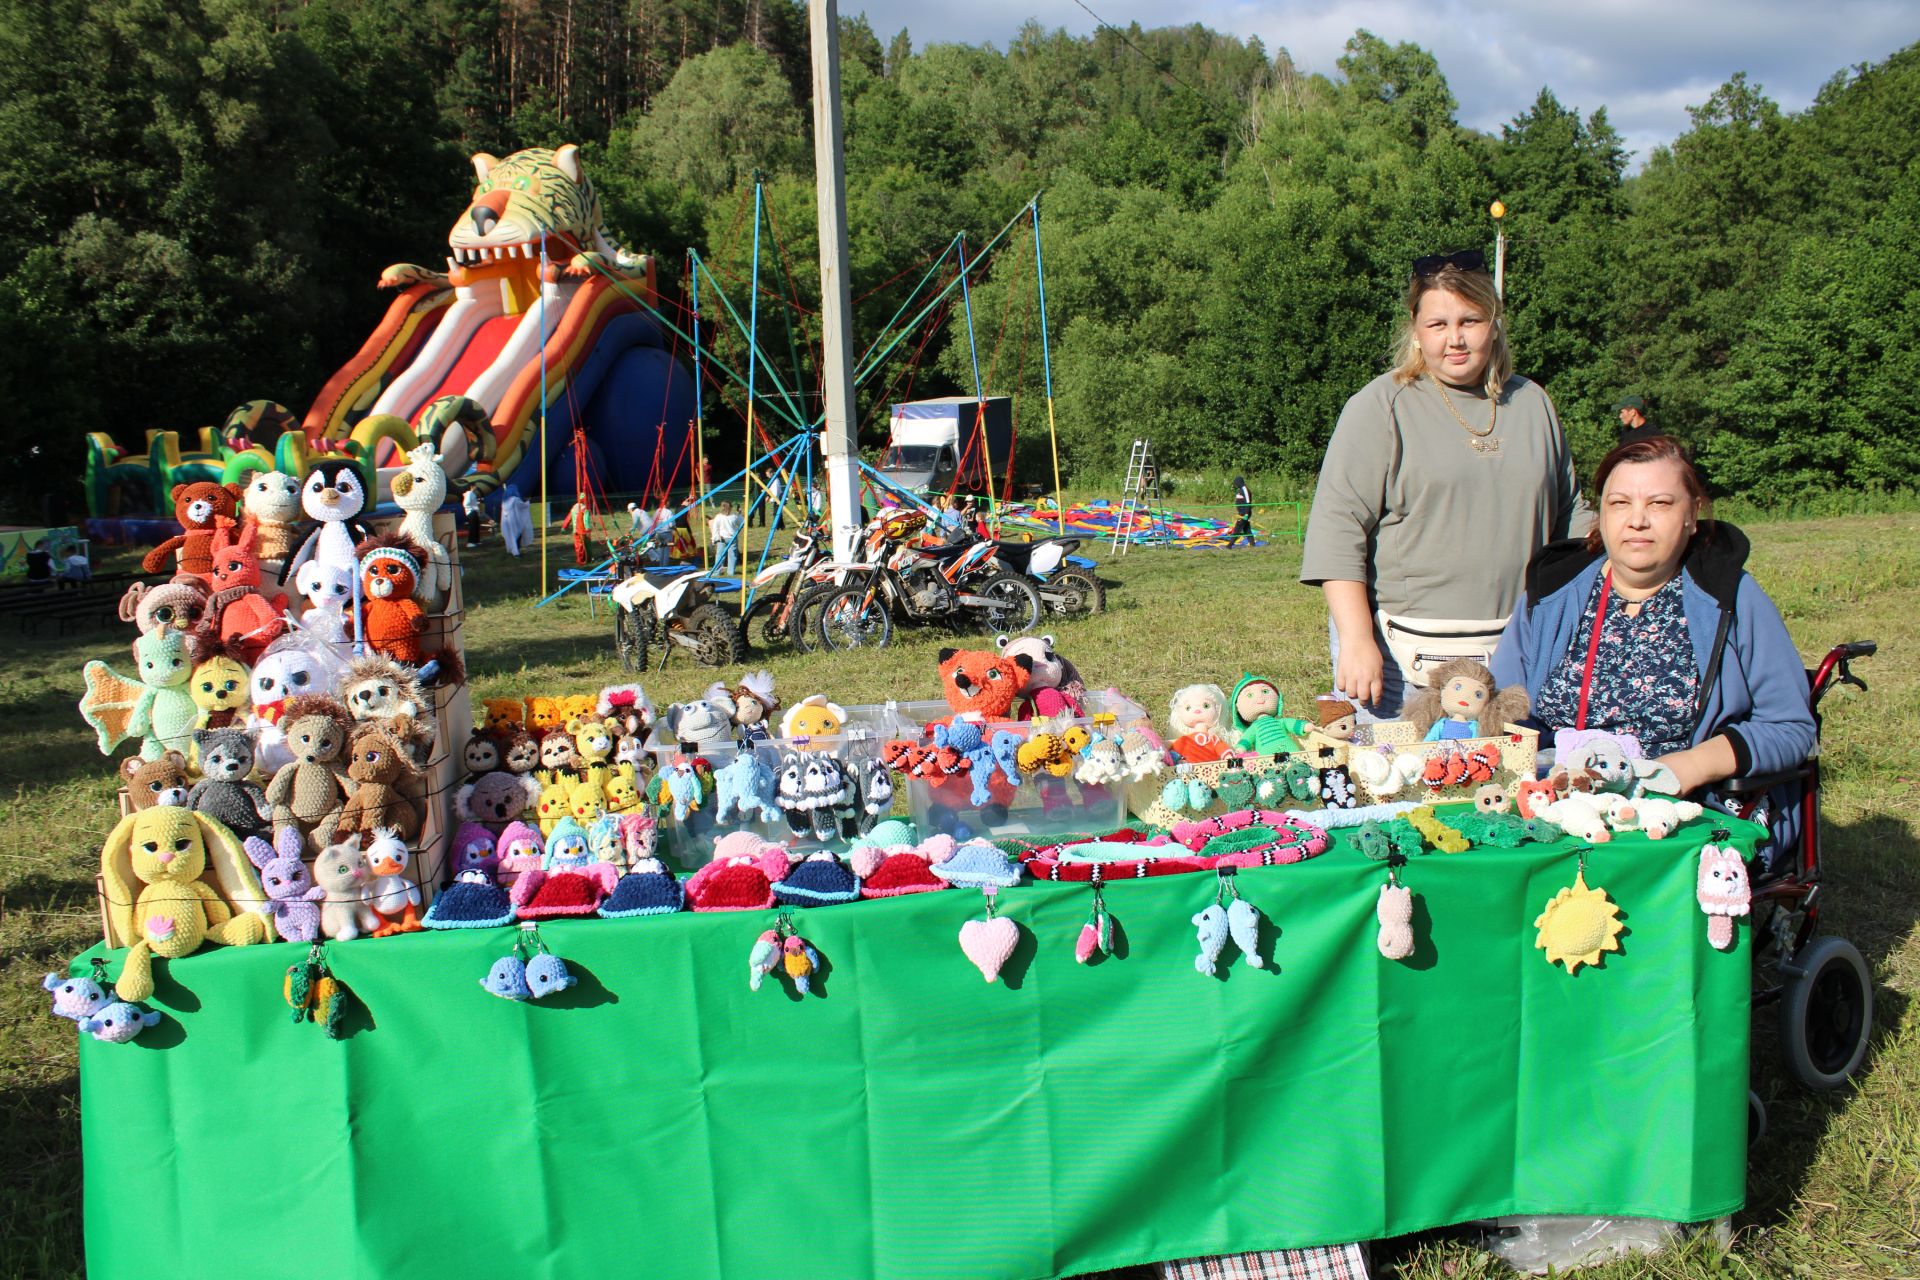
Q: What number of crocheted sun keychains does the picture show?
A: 1